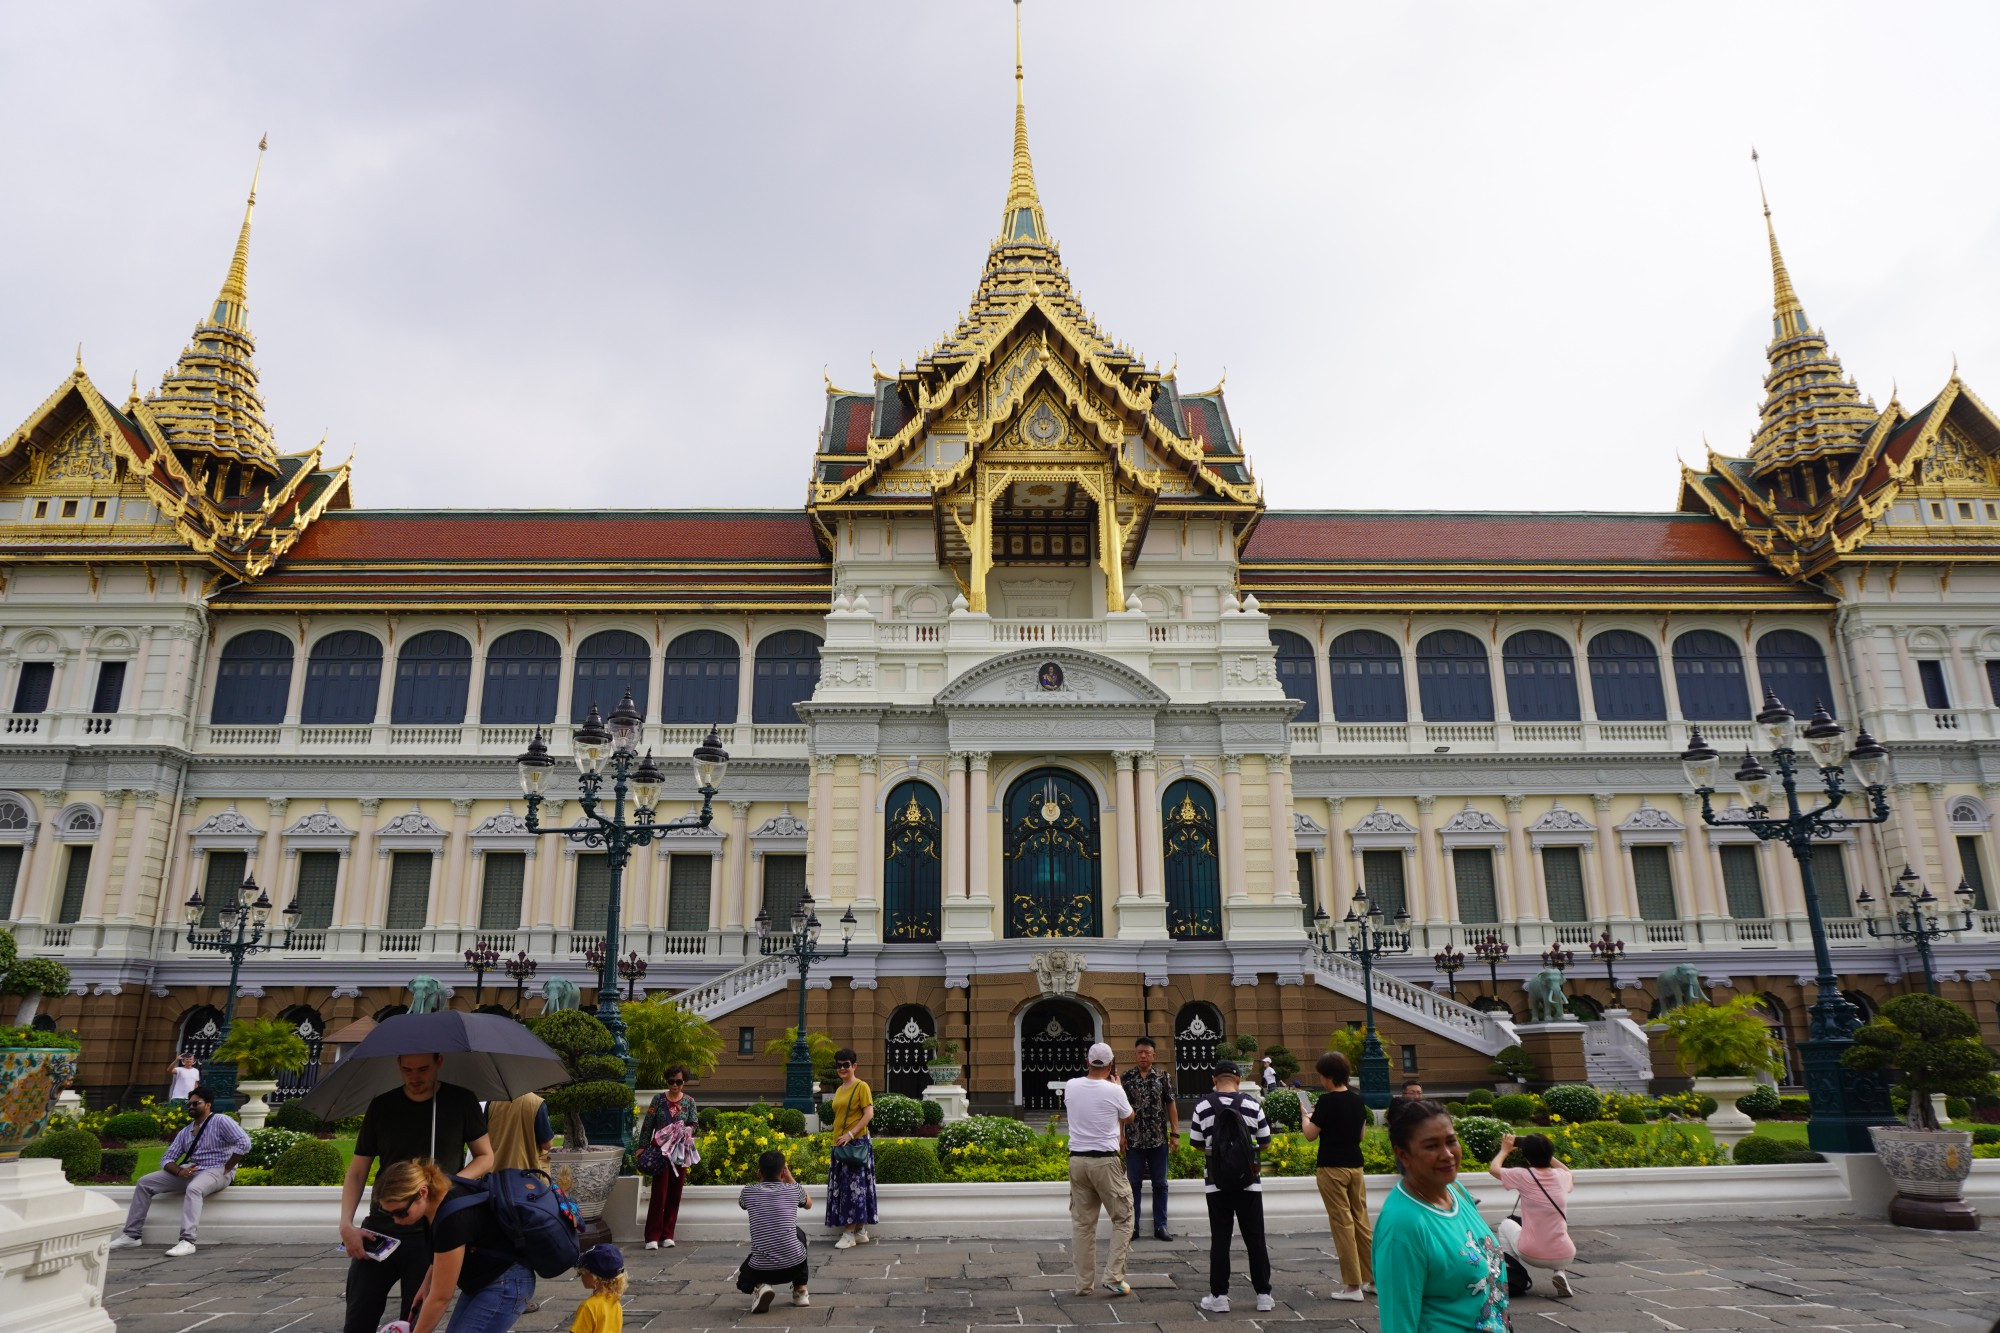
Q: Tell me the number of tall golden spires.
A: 3